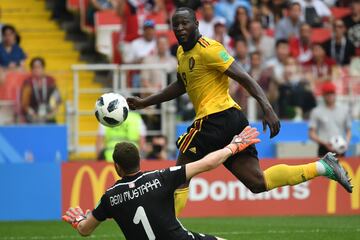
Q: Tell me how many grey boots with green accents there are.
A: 1